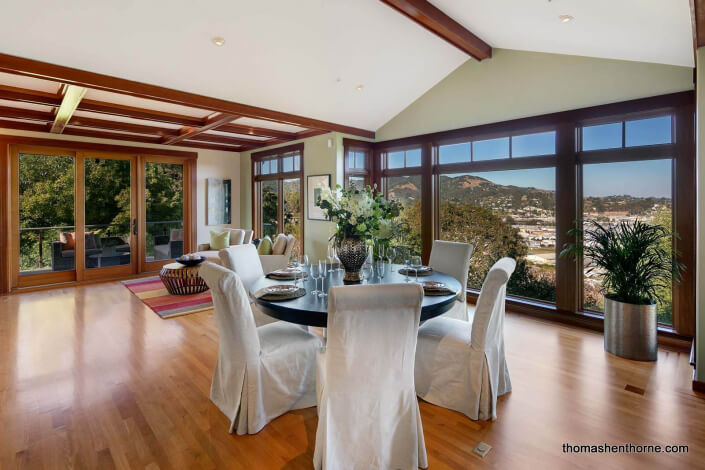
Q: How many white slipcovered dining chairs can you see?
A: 5